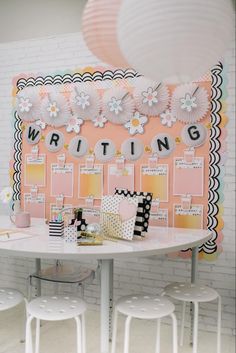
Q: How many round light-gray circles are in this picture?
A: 7